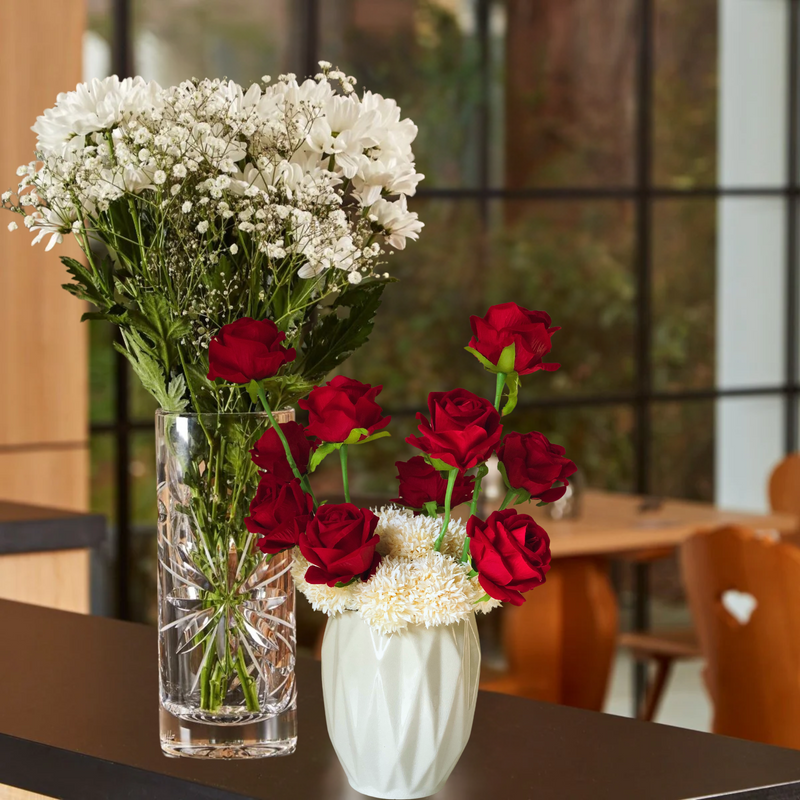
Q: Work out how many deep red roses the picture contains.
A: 10